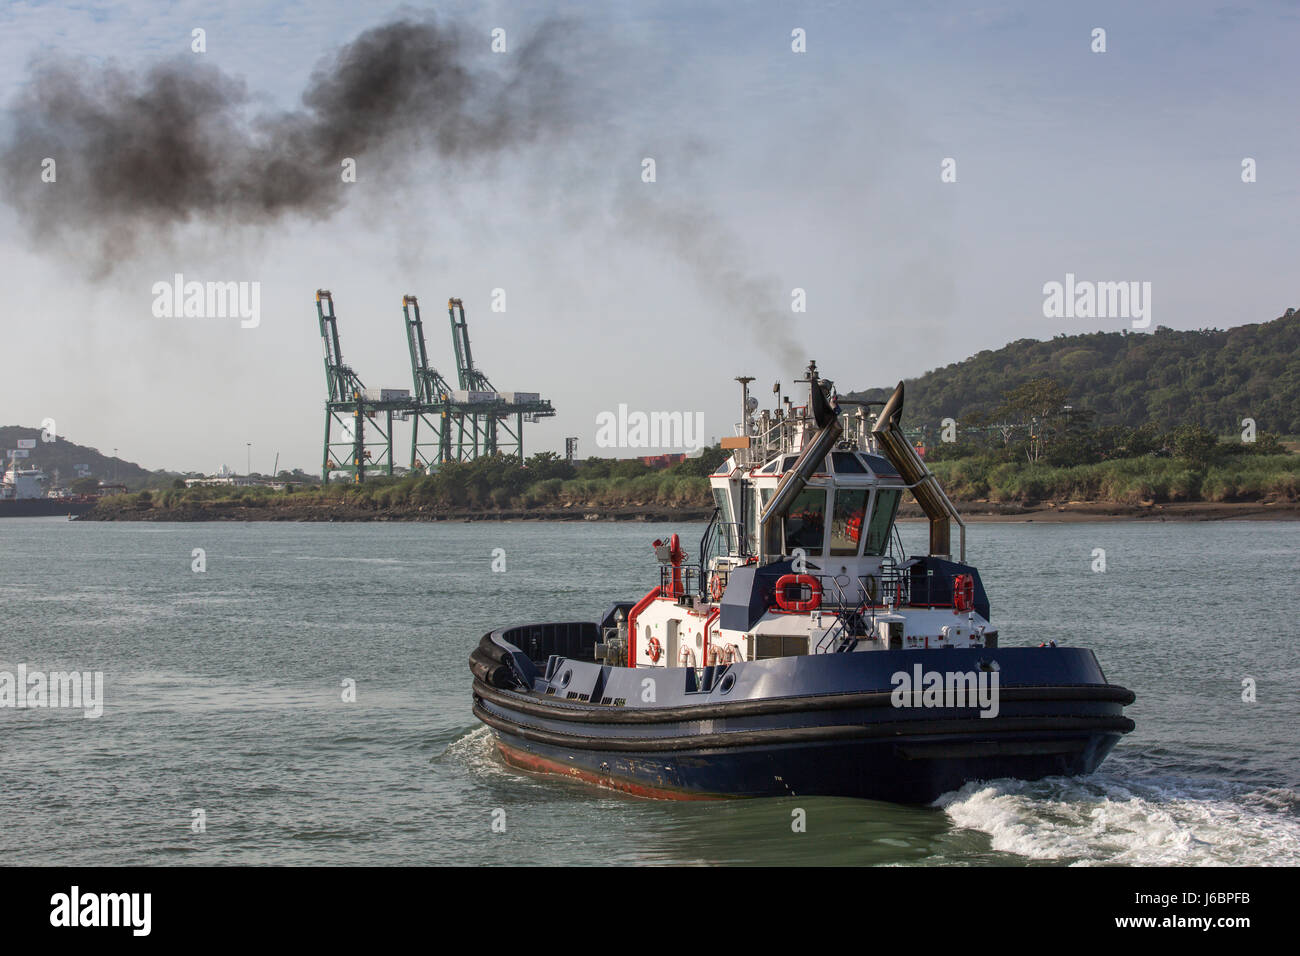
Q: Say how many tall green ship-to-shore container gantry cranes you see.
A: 3